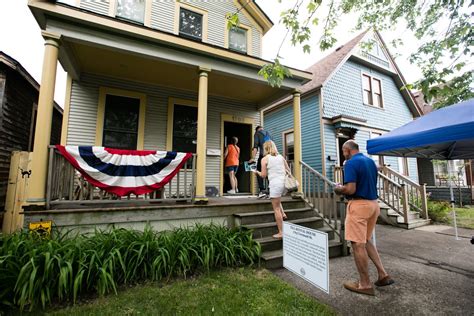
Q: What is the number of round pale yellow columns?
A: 3